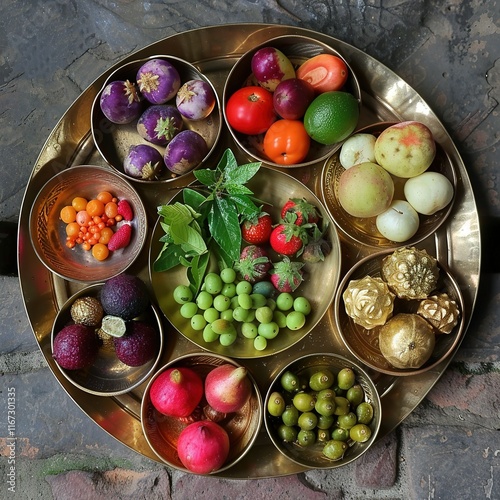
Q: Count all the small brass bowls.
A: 8